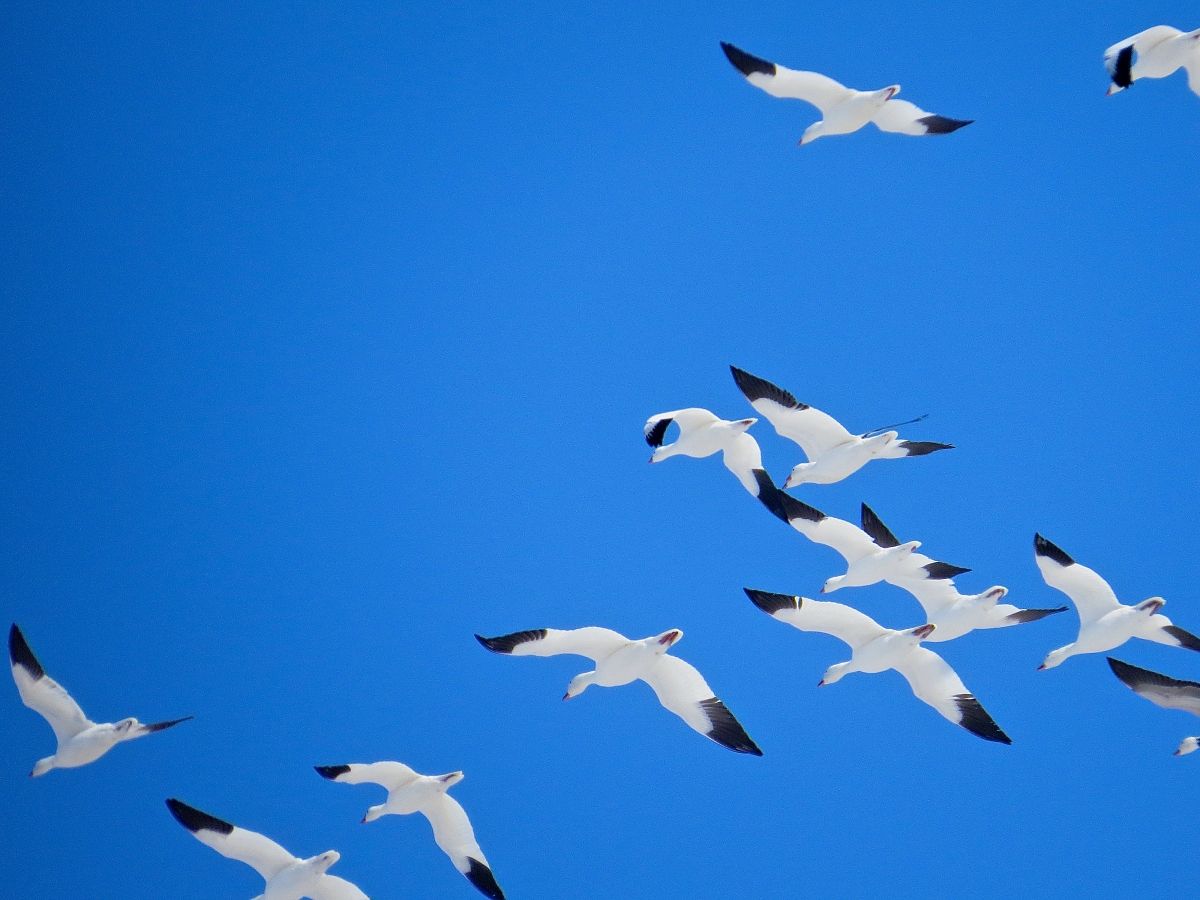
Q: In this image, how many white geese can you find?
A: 13